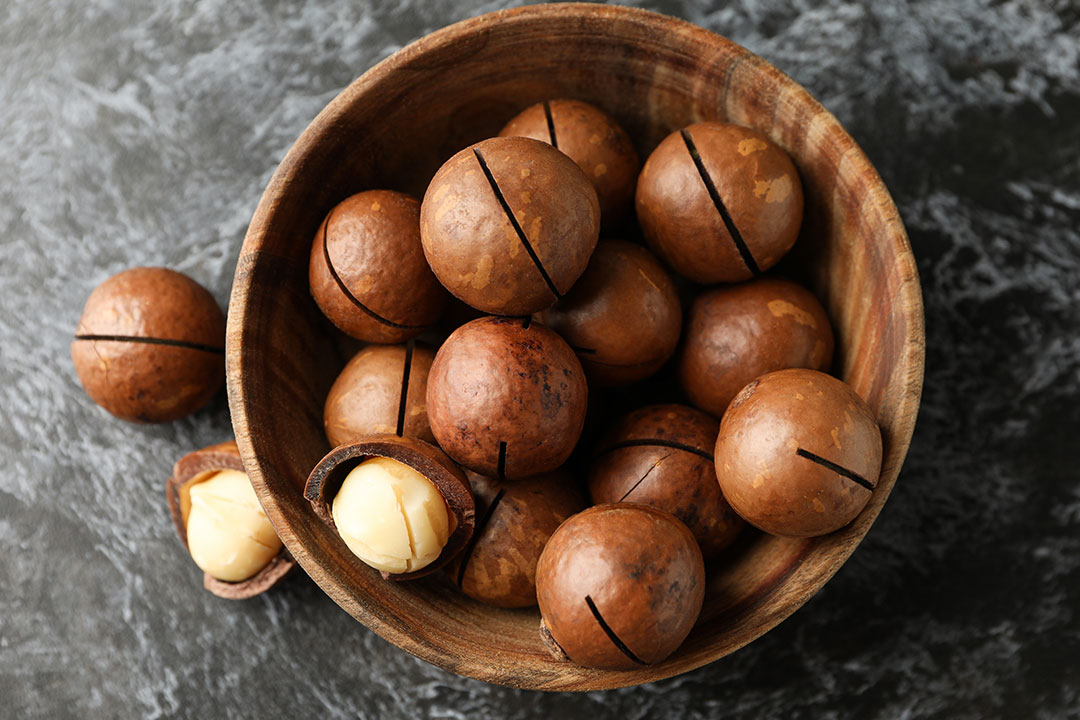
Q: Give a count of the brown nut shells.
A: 15